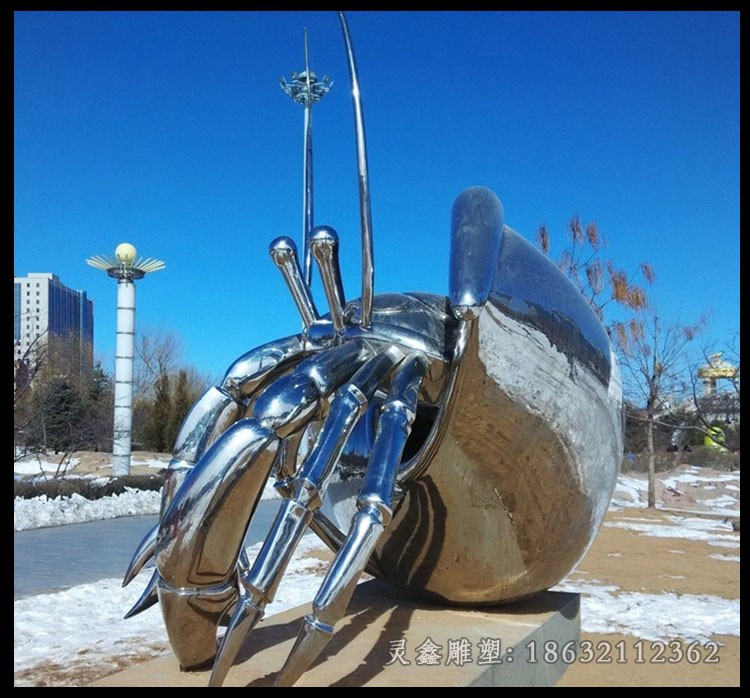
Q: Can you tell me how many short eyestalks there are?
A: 2